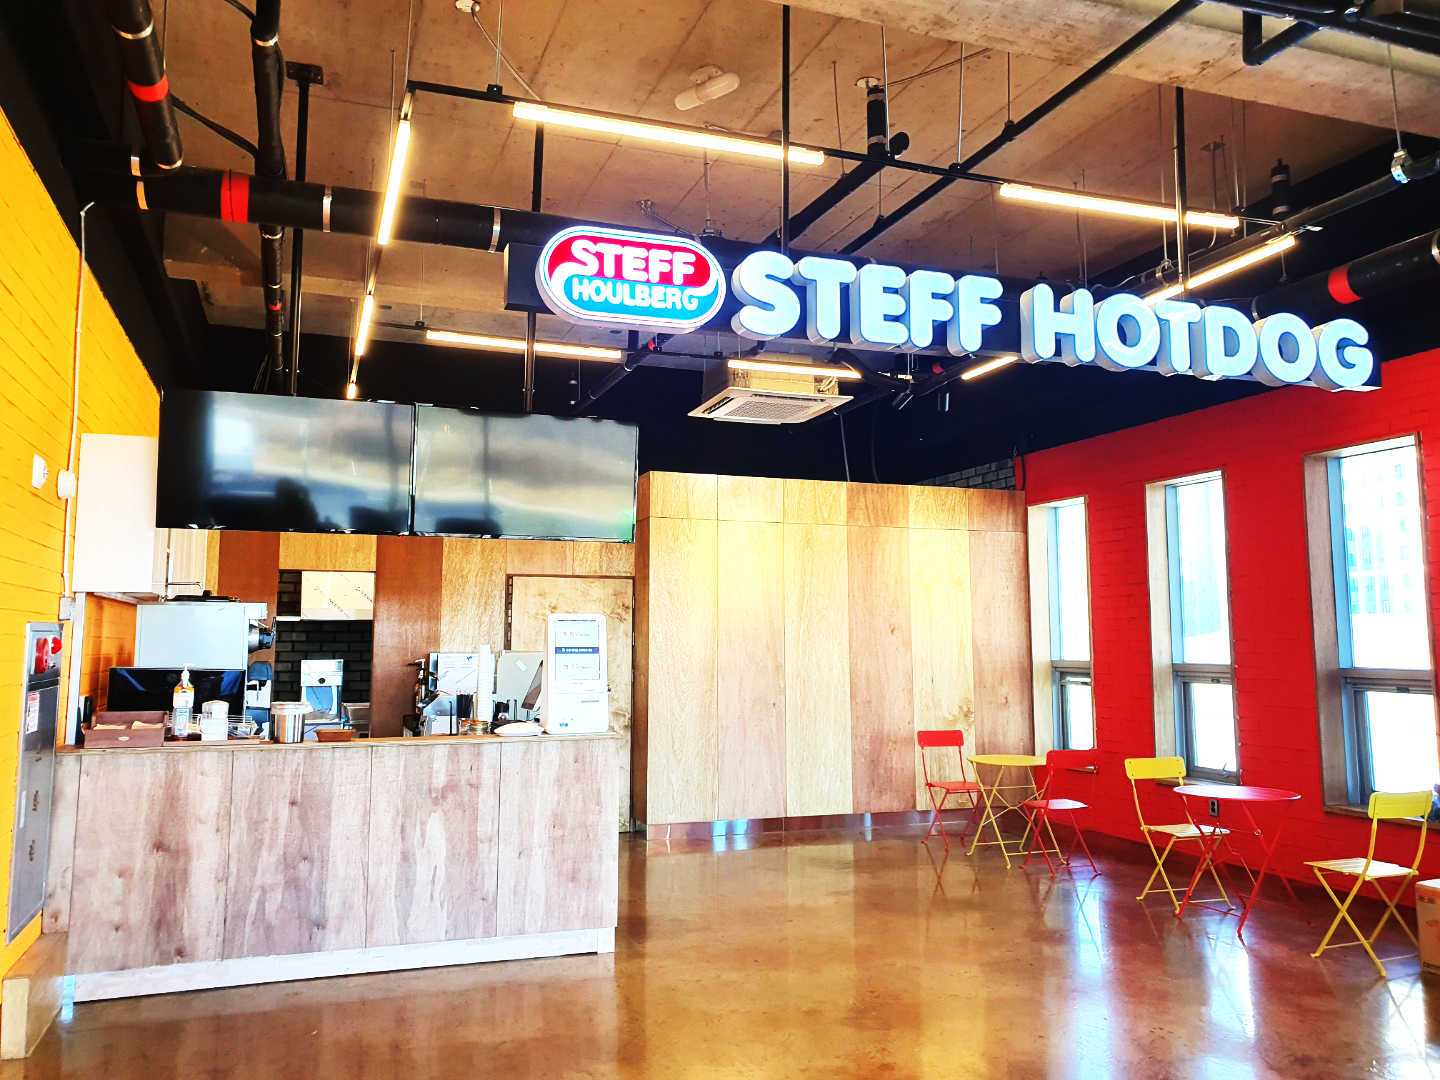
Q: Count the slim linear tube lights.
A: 9